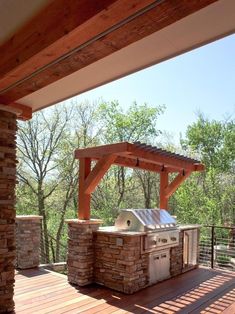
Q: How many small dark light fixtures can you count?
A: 3